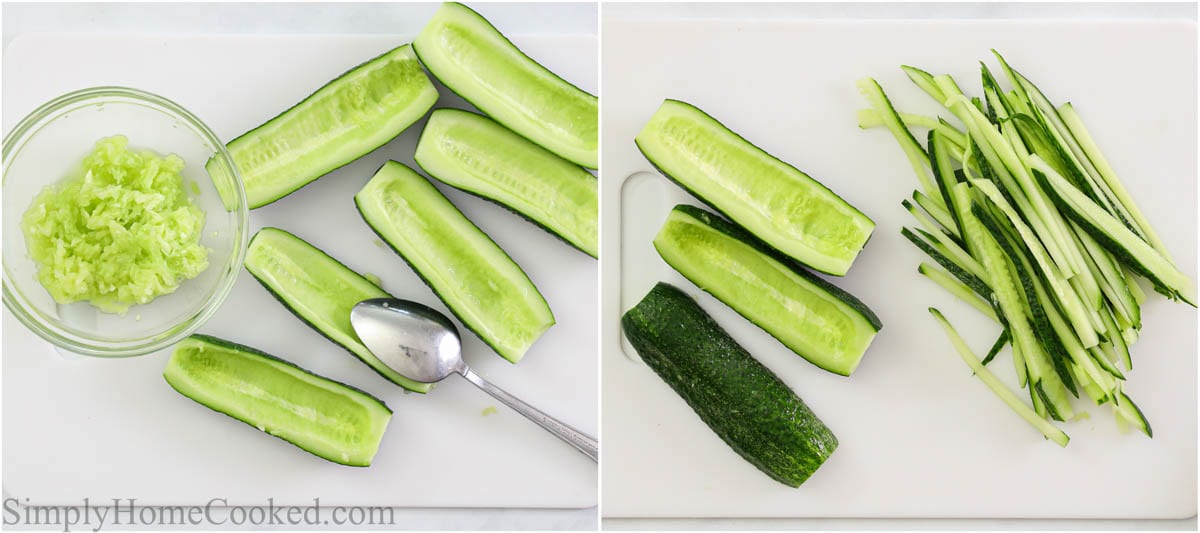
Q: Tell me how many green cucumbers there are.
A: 9